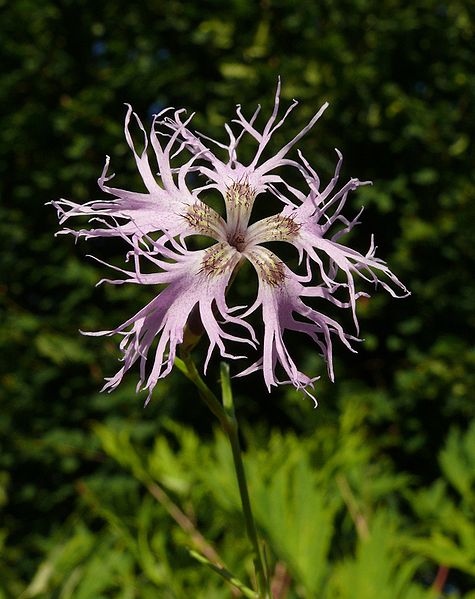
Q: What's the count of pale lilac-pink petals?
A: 5